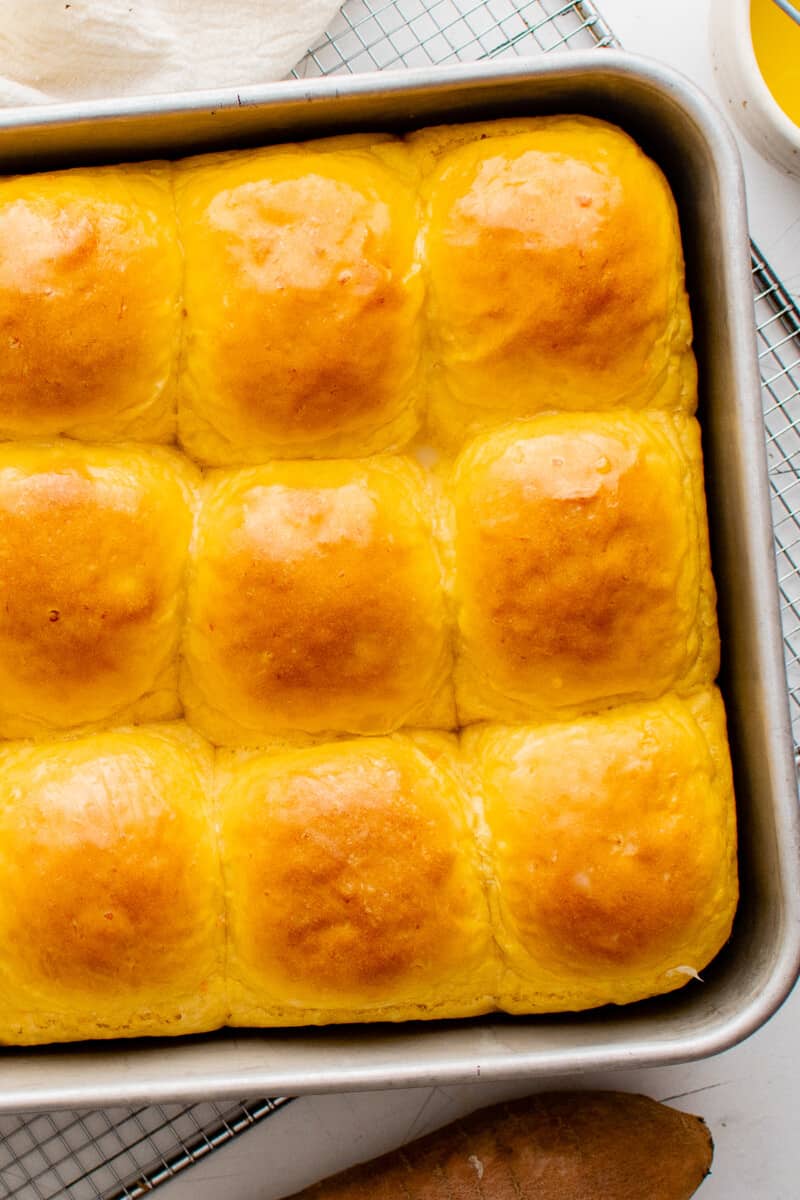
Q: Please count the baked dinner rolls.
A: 9